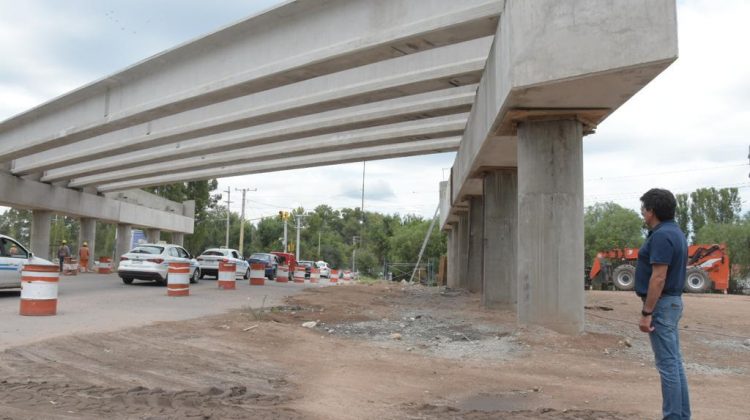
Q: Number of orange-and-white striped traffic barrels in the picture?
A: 11